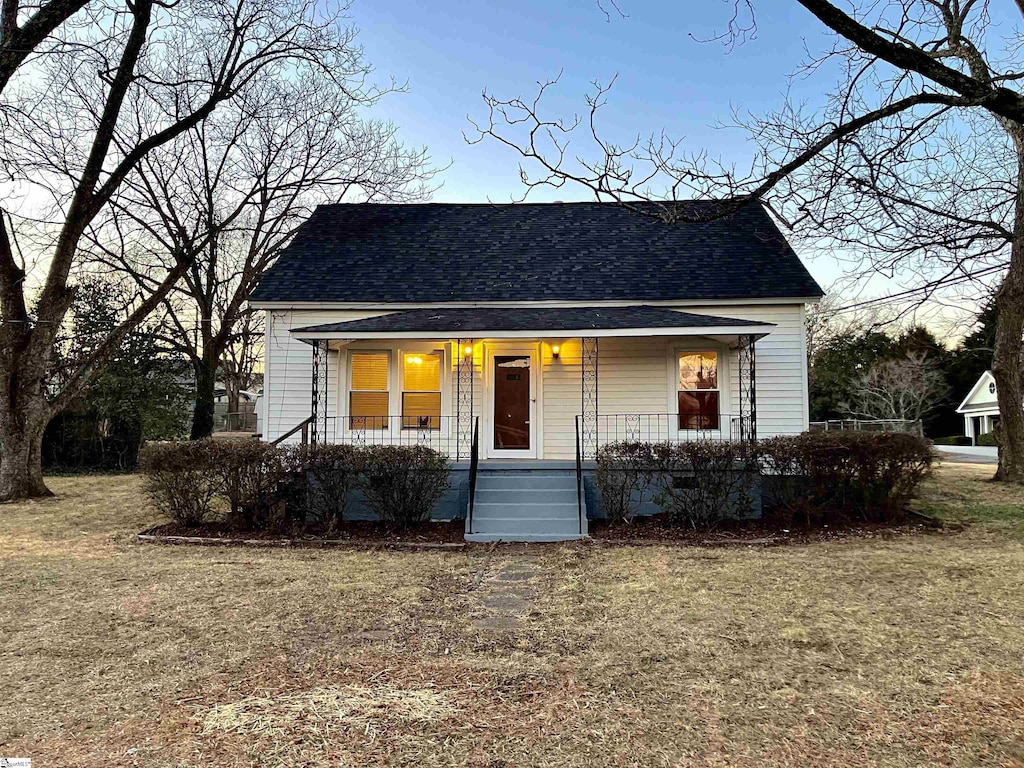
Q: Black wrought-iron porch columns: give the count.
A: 4